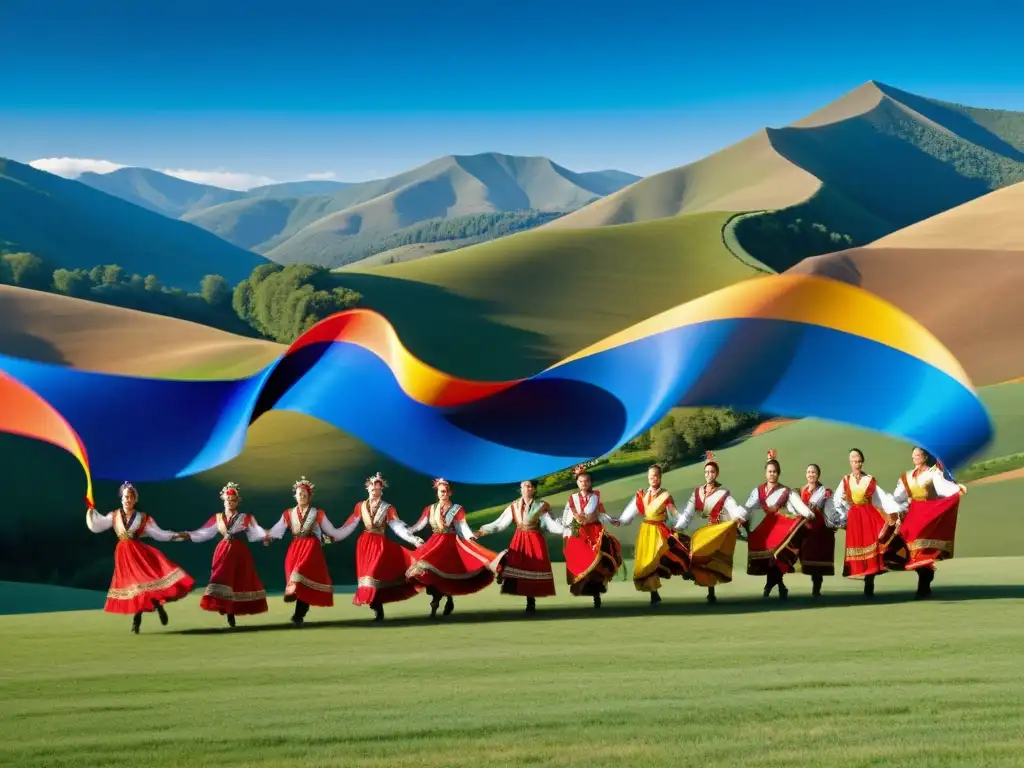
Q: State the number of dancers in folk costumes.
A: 13